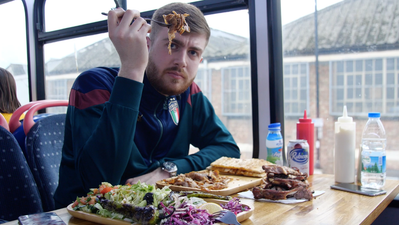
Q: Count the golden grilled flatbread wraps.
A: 1